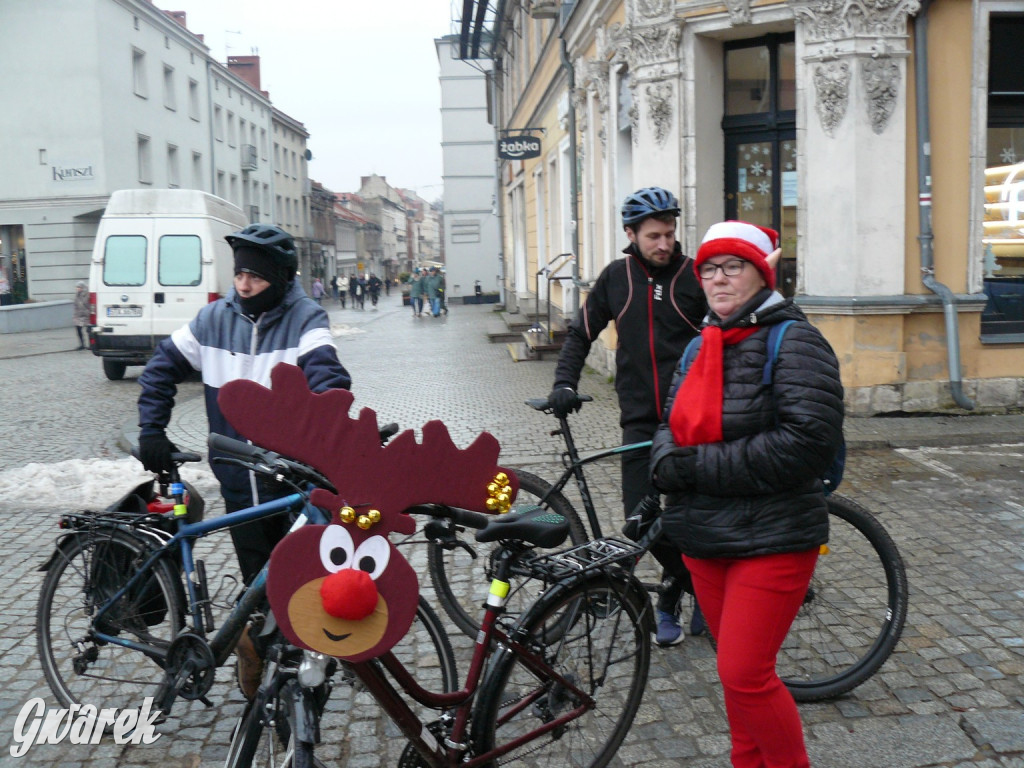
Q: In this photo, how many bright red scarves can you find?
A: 1